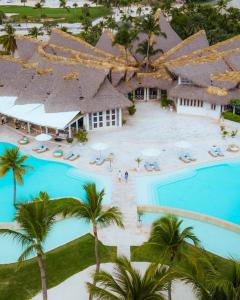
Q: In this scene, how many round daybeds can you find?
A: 3